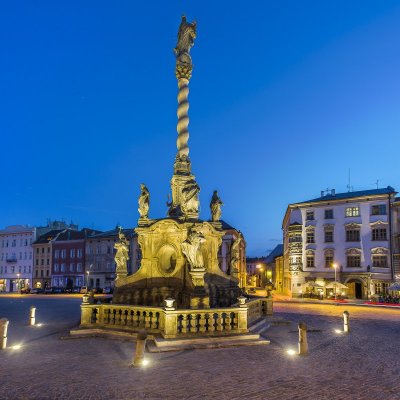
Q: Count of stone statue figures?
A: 7